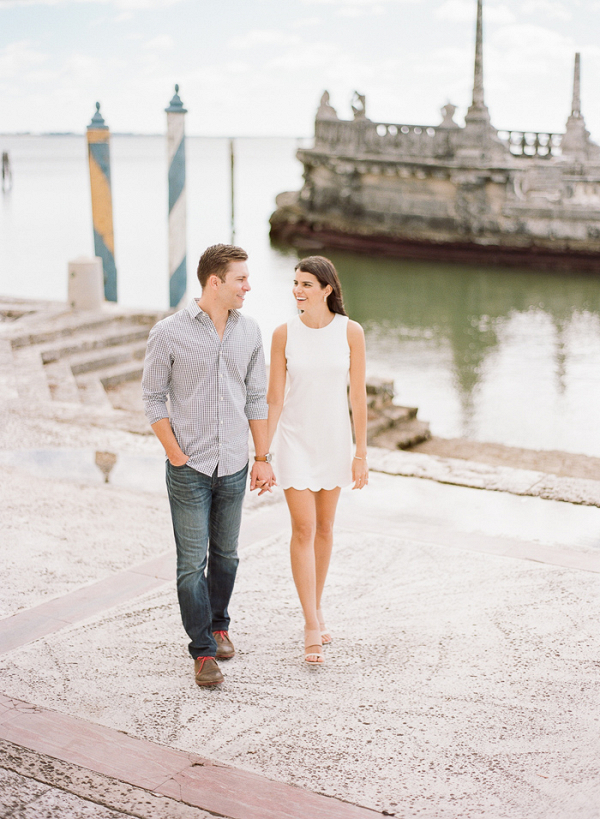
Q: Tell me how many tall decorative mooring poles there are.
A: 2